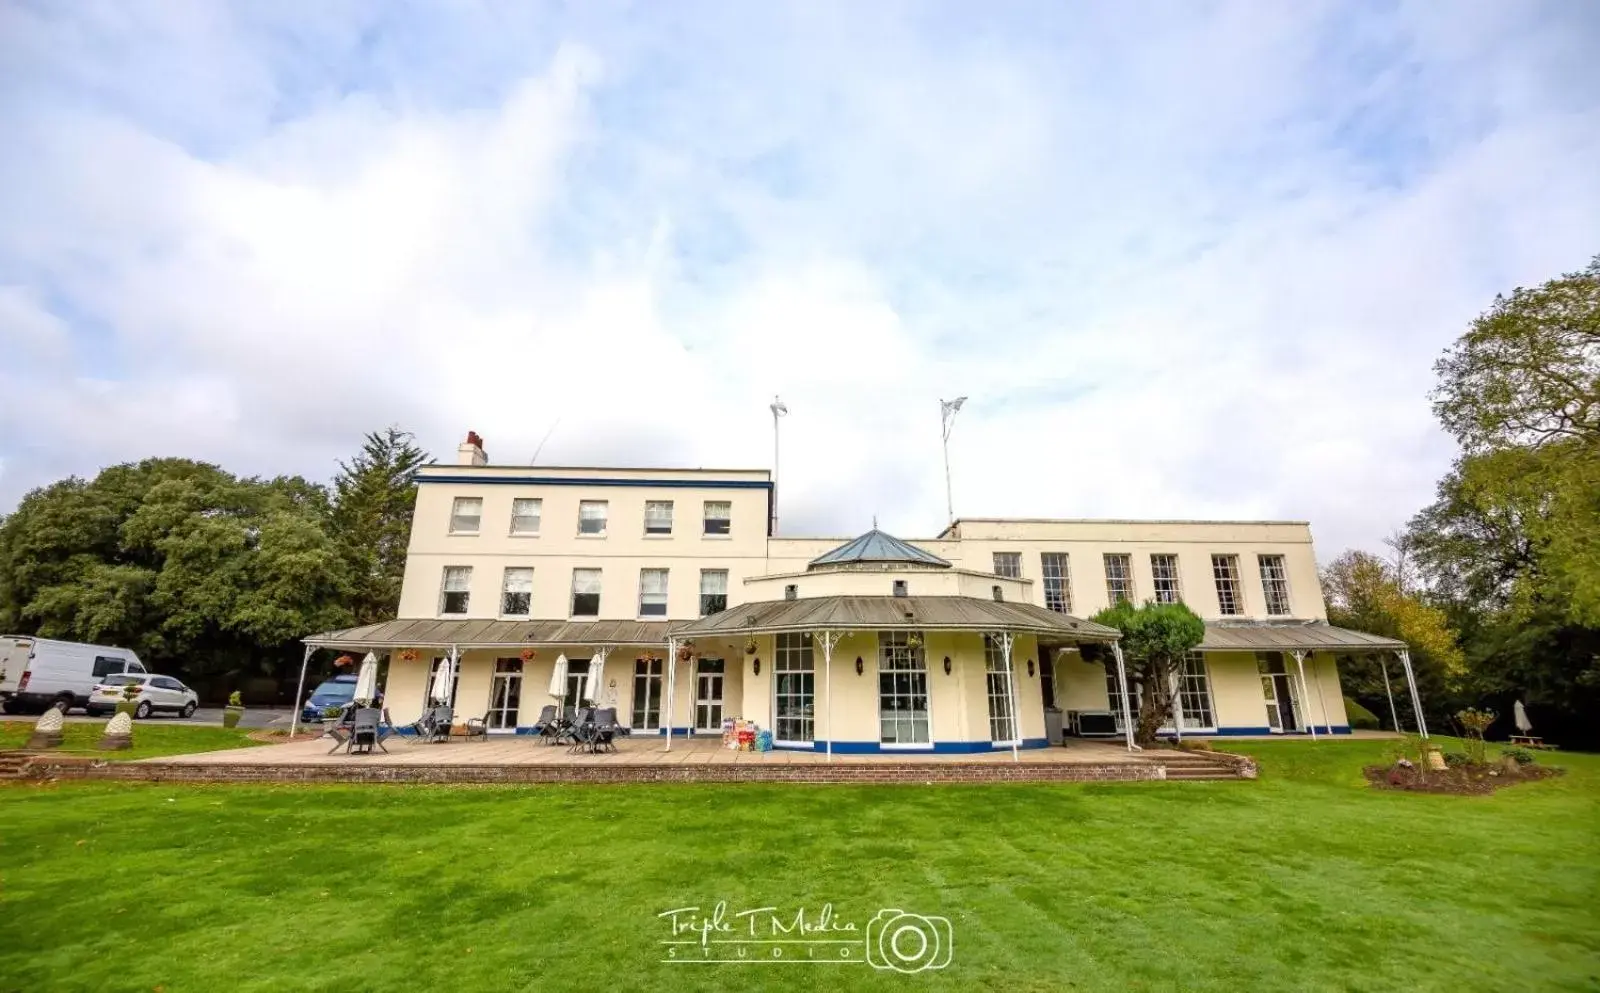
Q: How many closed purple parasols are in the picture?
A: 0